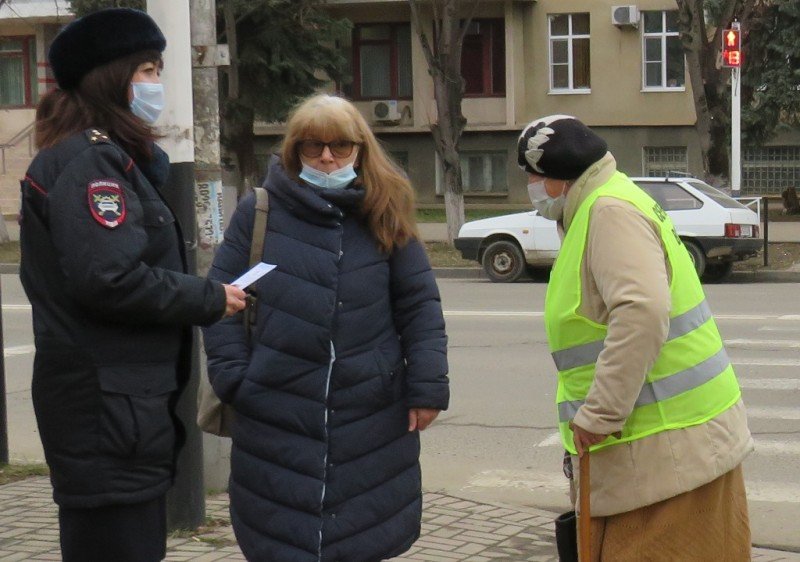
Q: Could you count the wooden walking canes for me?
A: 1